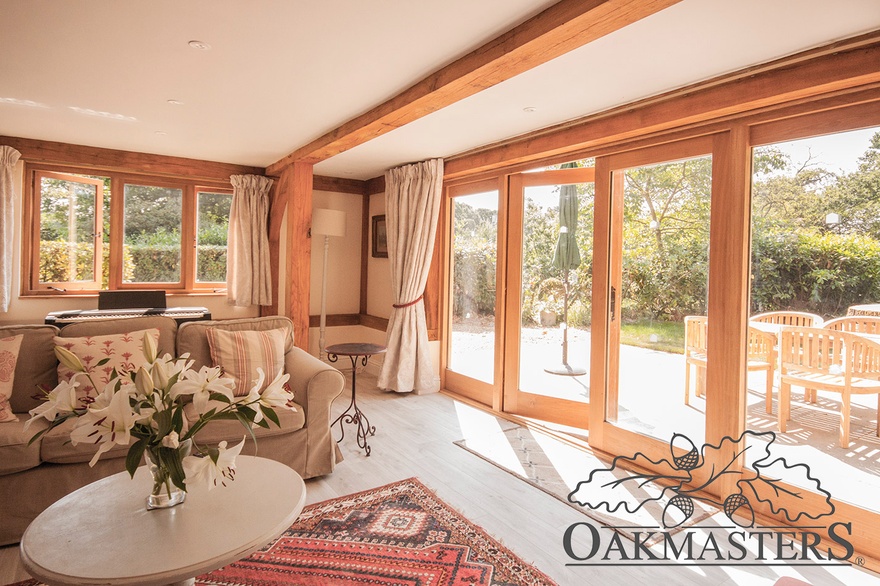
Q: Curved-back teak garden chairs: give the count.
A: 4